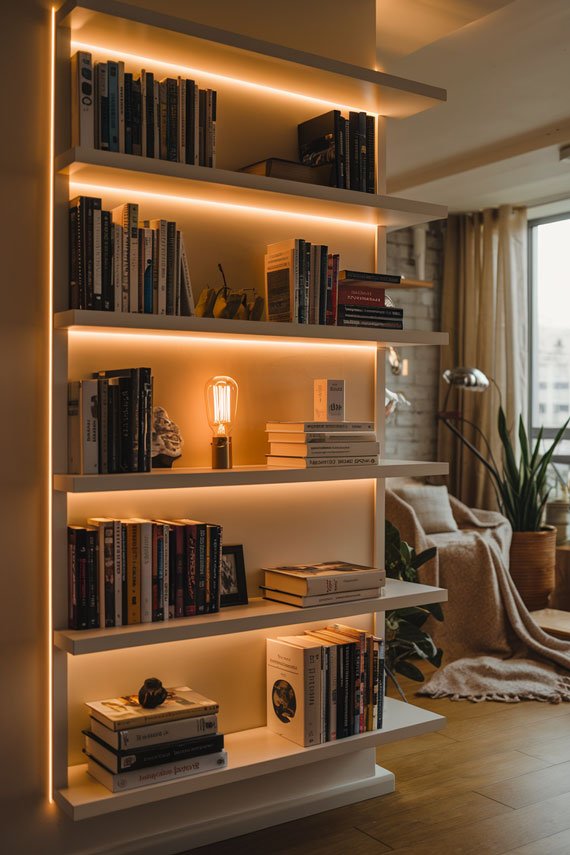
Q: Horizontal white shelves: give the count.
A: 6